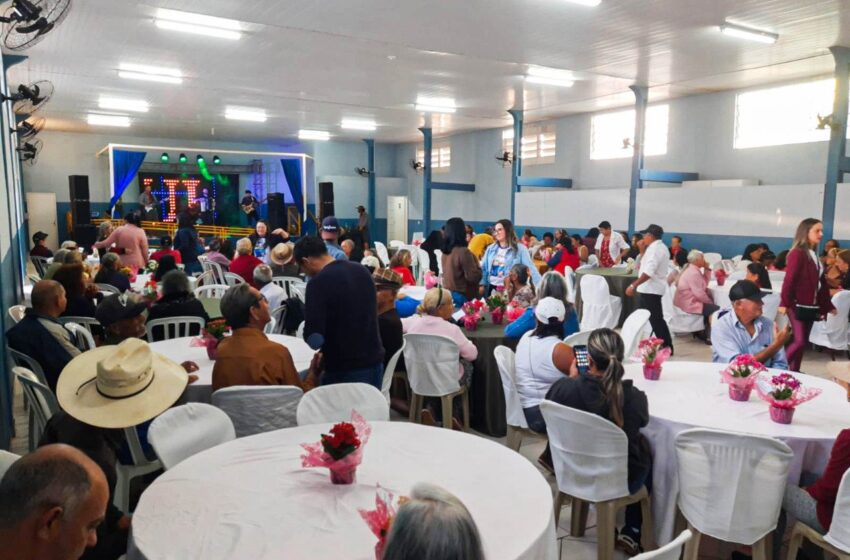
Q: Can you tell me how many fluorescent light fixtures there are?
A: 11